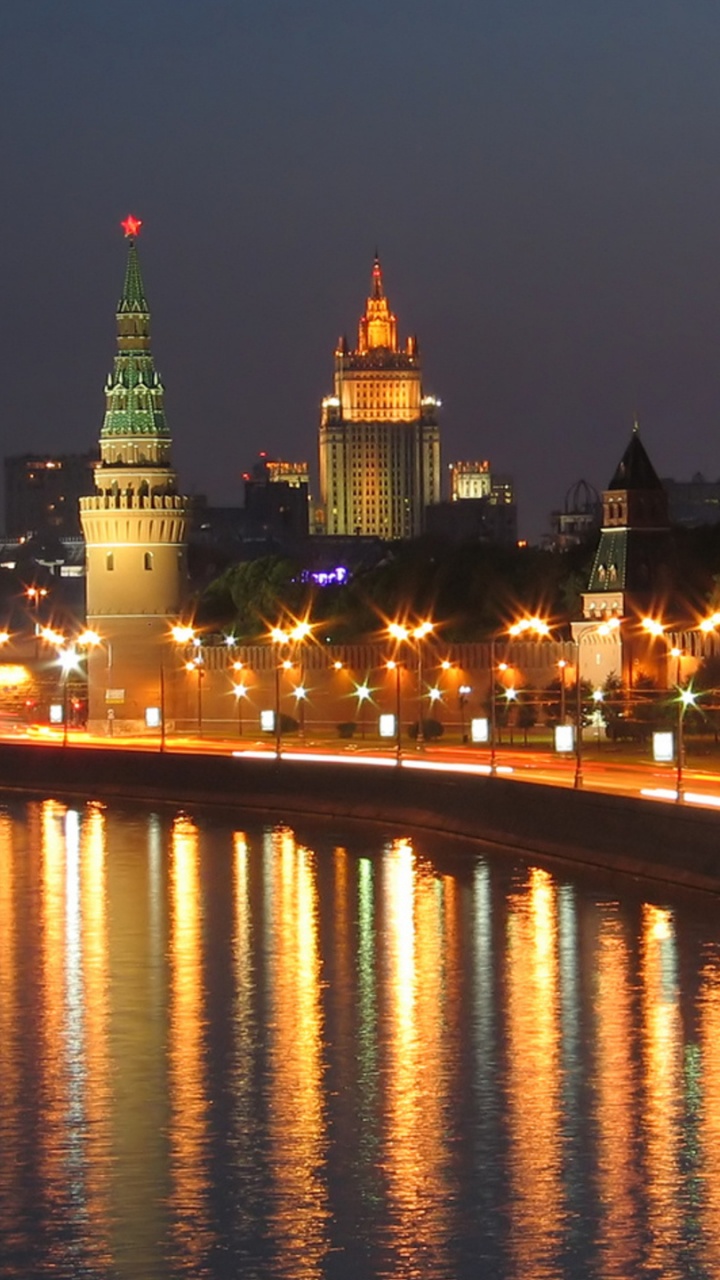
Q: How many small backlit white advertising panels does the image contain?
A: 7